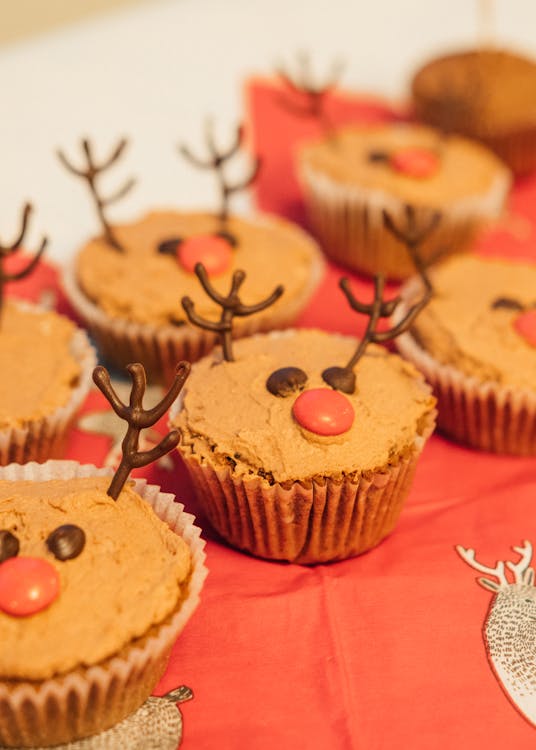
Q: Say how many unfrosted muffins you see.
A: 1